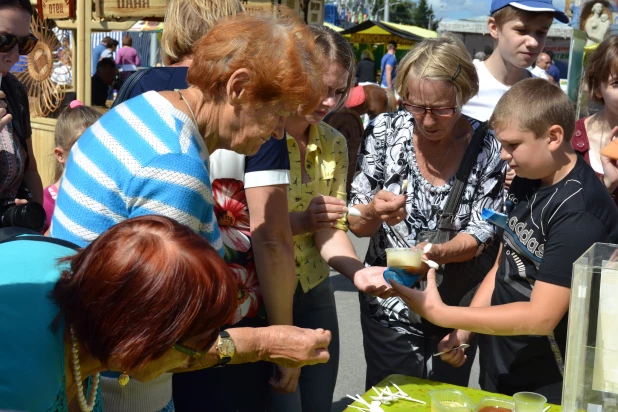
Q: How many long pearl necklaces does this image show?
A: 1